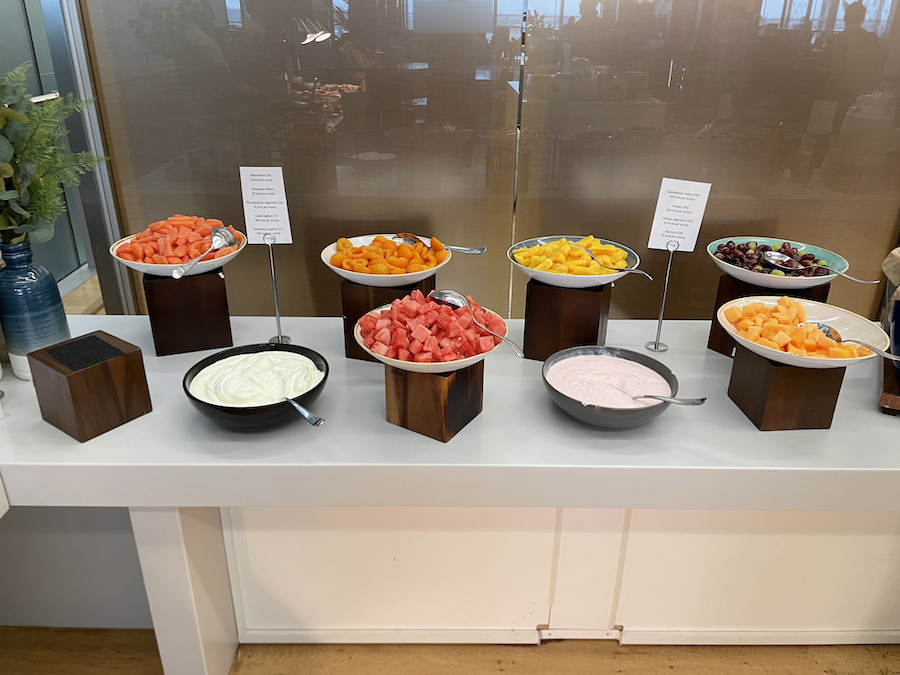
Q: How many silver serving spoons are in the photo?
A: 8